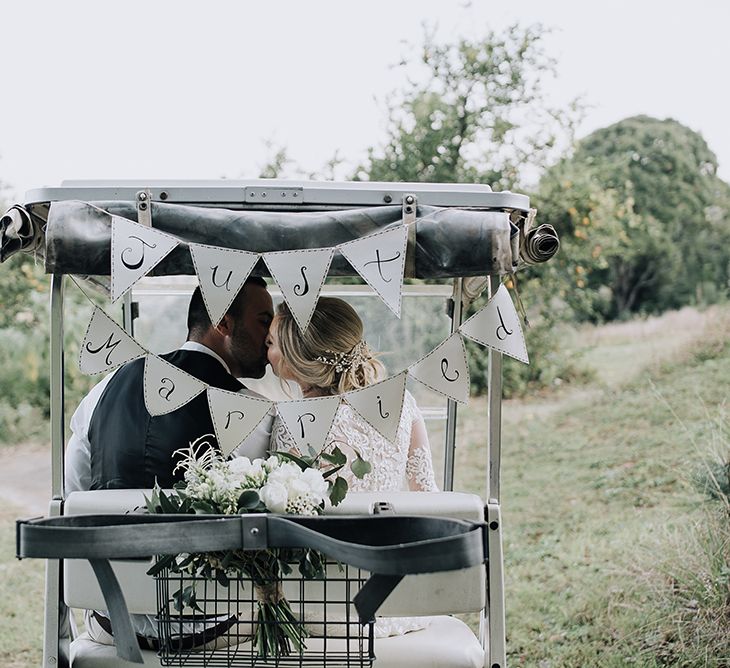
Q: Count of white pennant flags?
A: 11